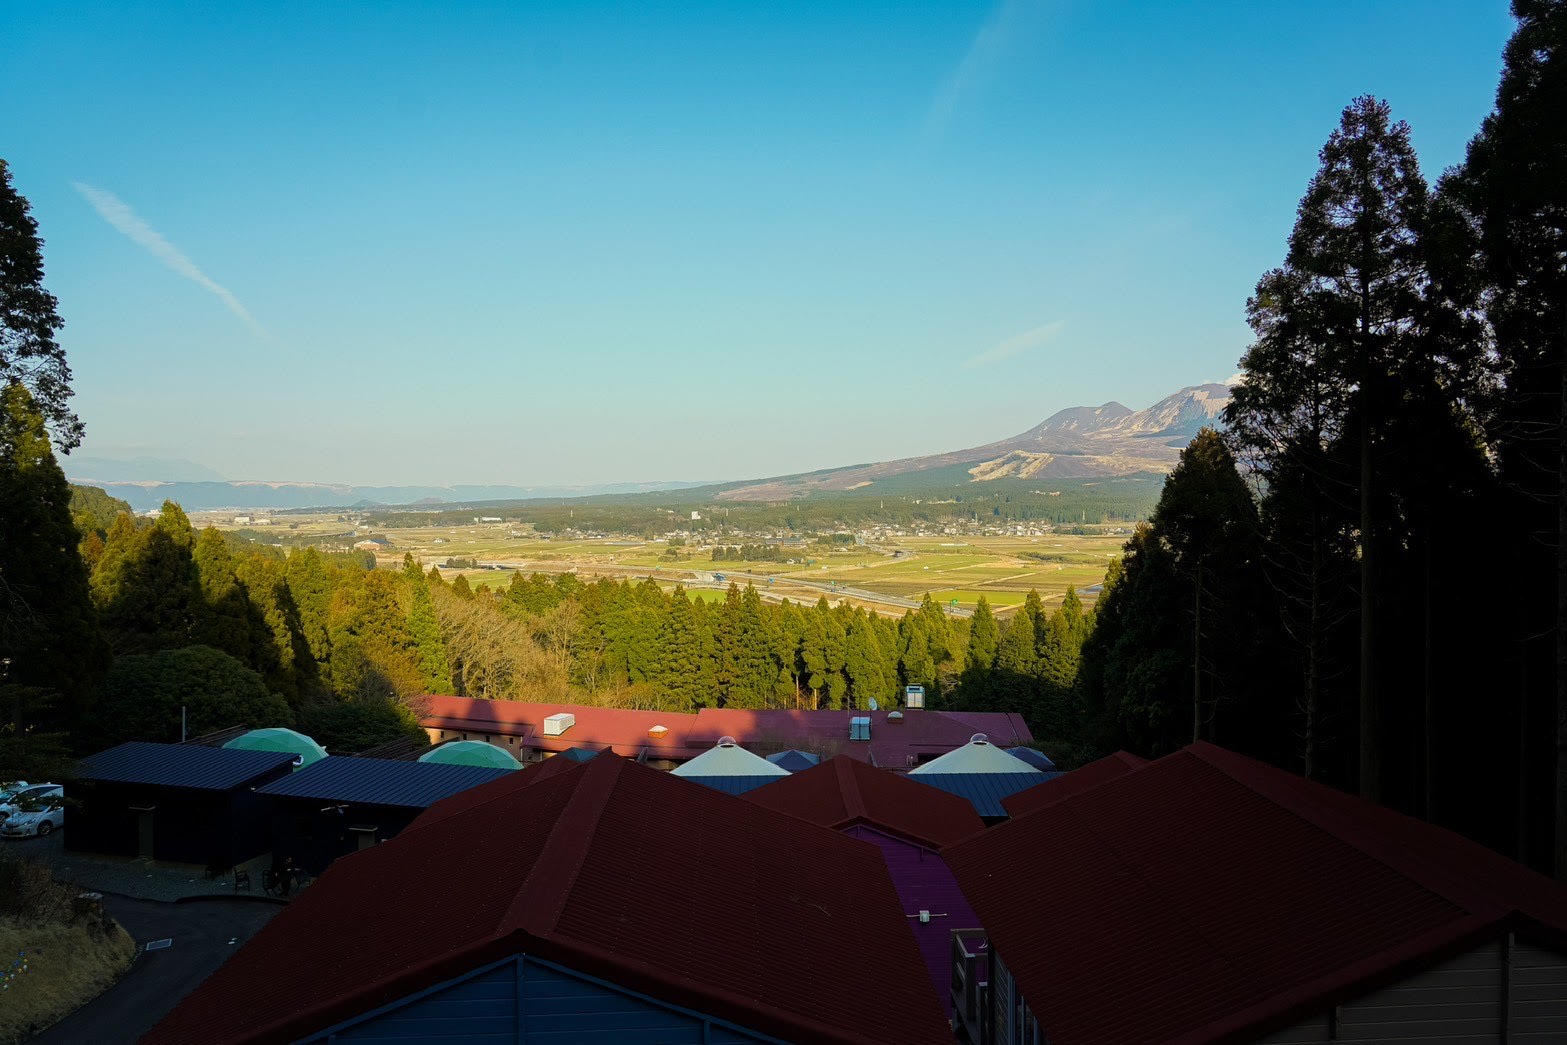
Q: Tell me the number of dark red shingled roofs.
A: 5